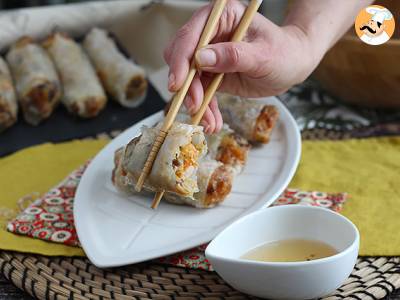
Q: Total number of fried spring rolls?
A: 8